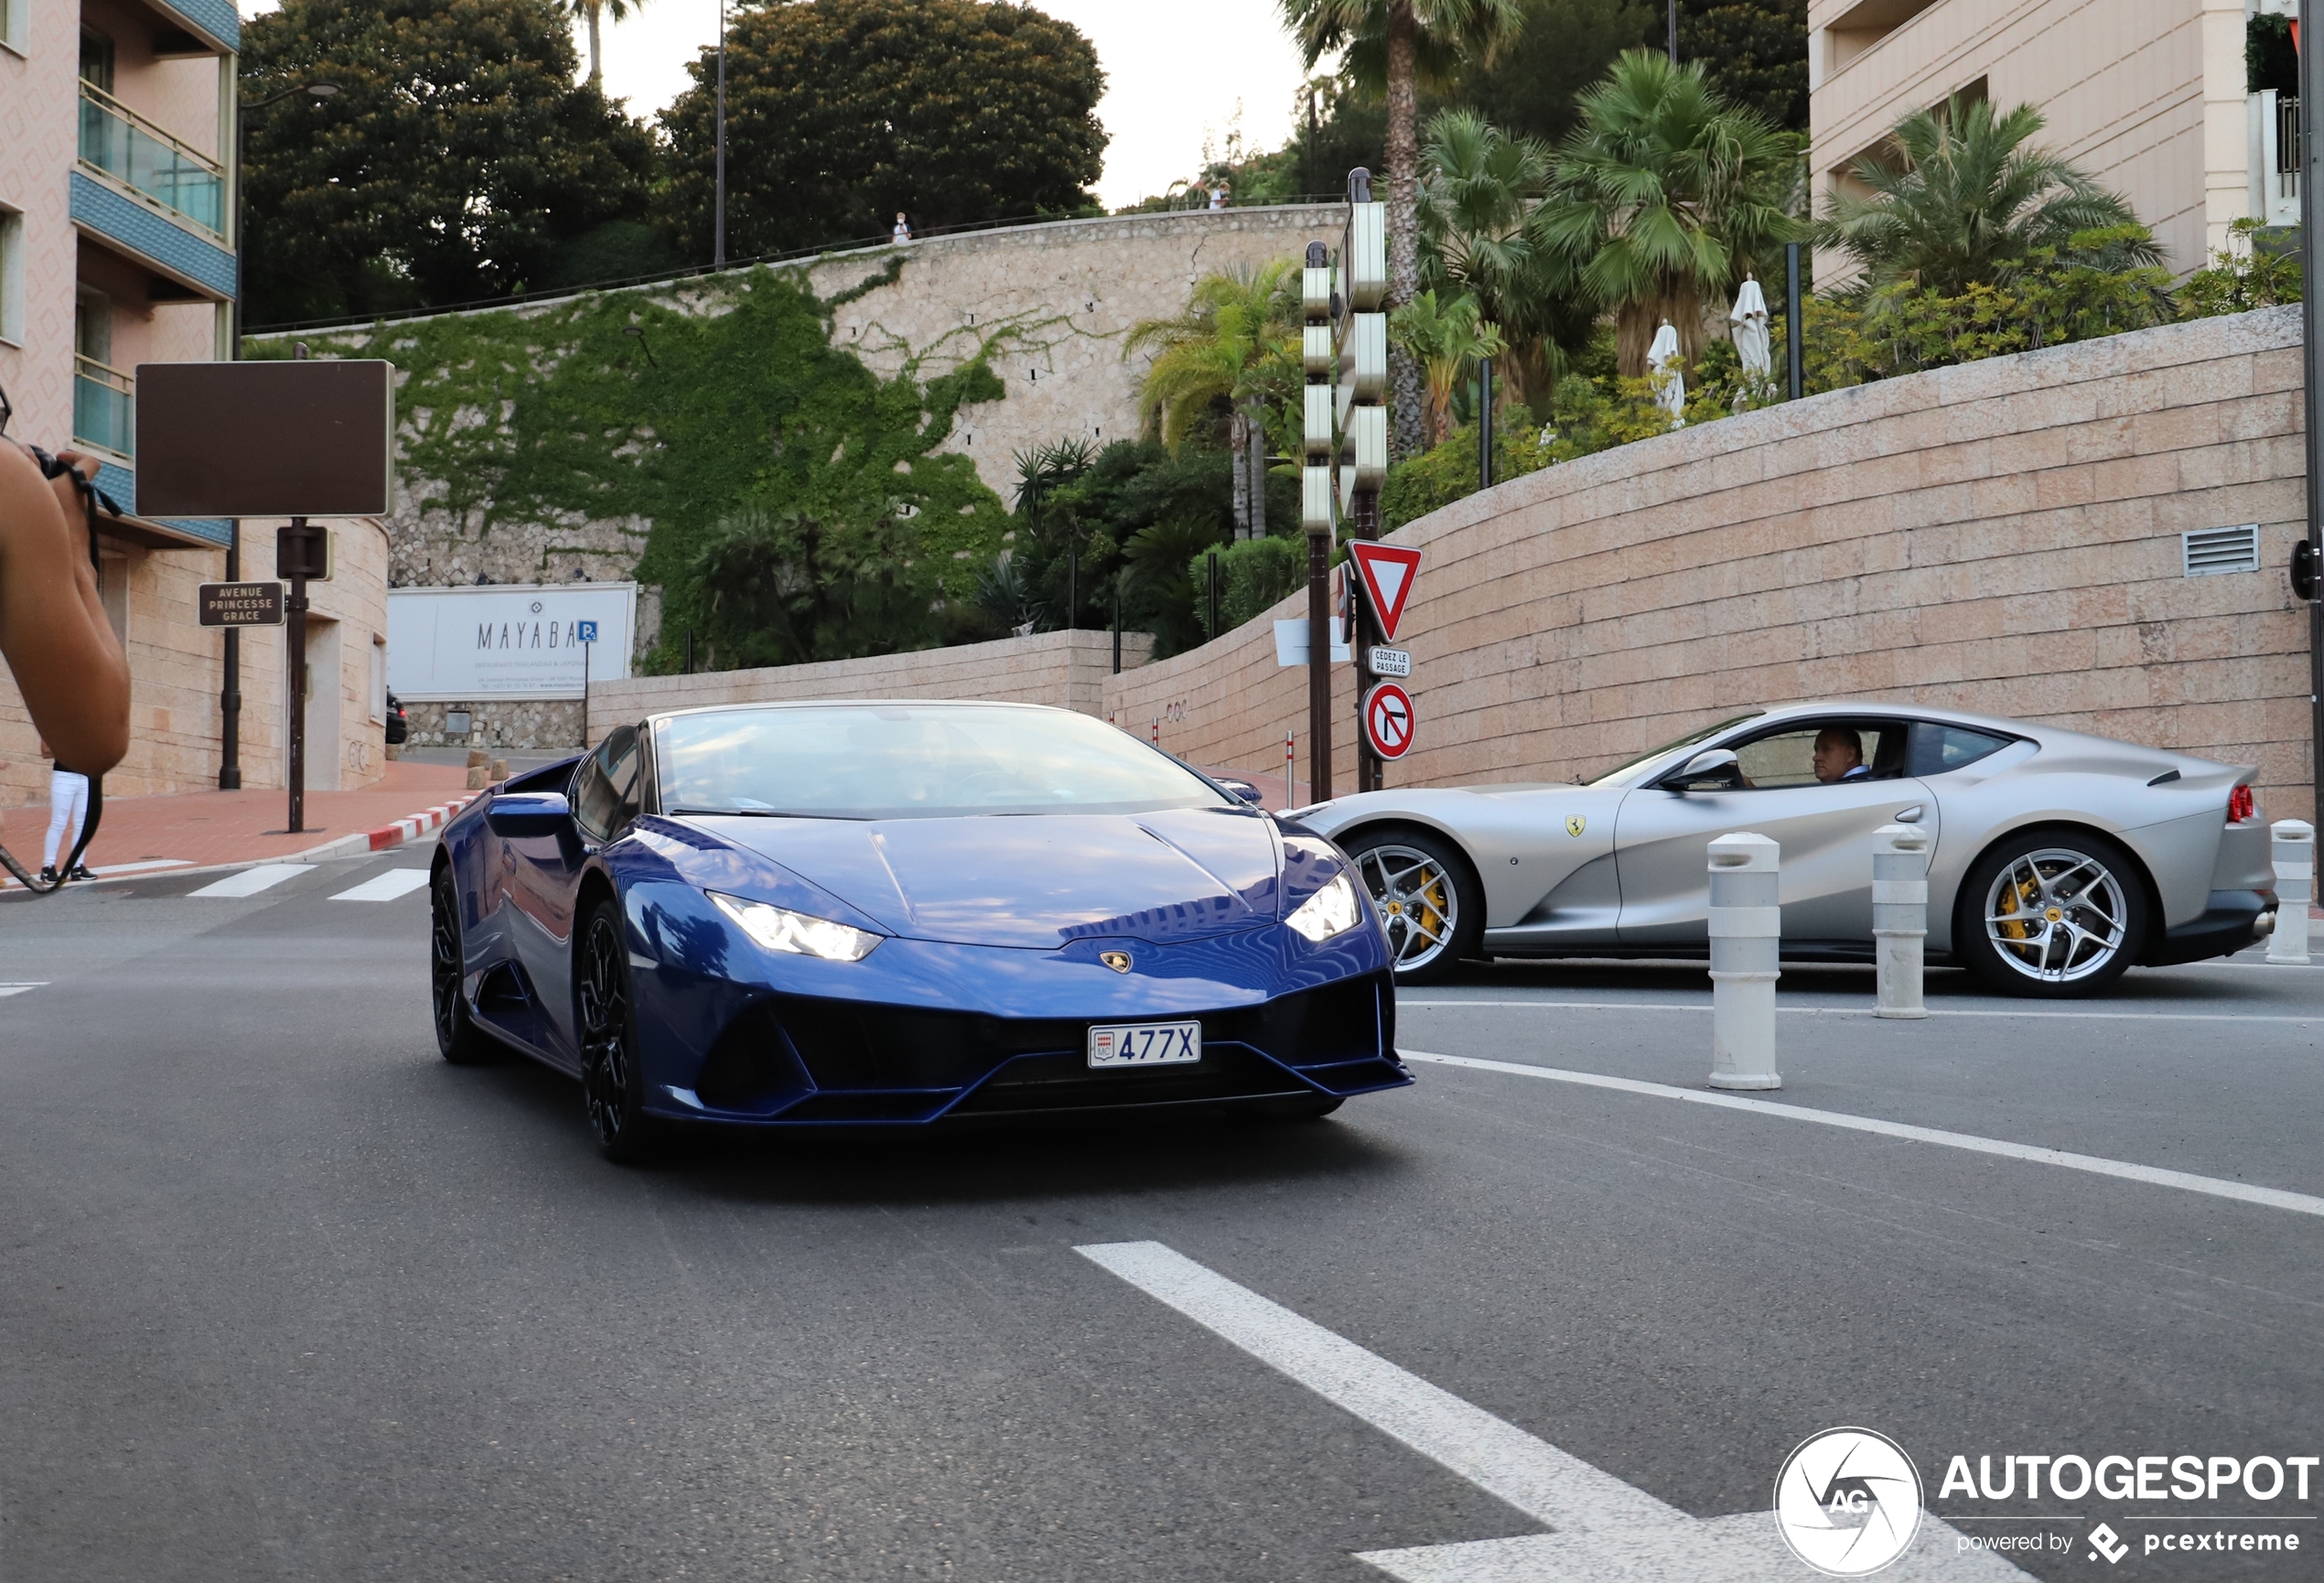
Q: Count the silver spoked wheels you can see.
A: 2